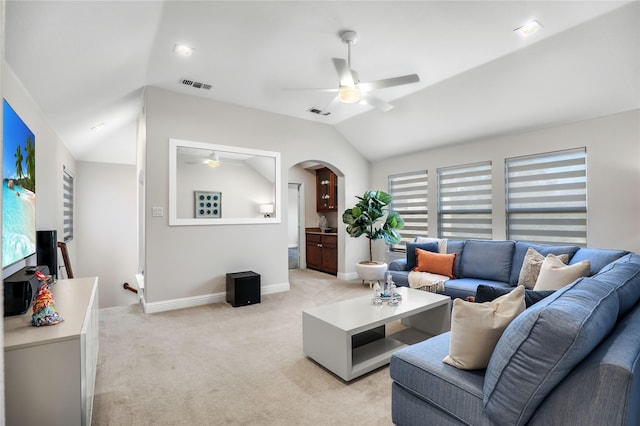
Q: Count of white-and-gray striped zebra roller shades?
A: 4